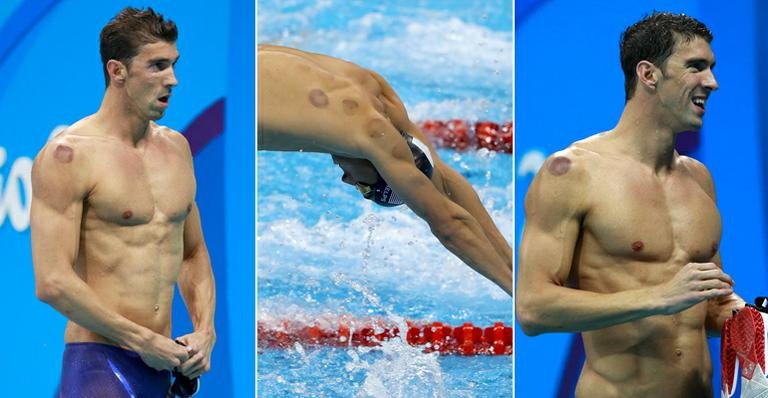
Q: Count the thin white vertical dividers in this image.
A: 2